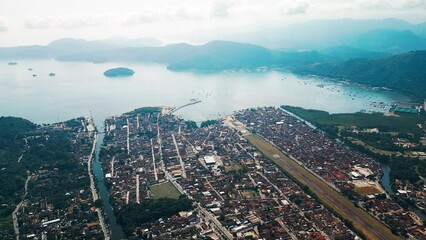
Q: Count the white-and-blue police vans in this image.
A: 0